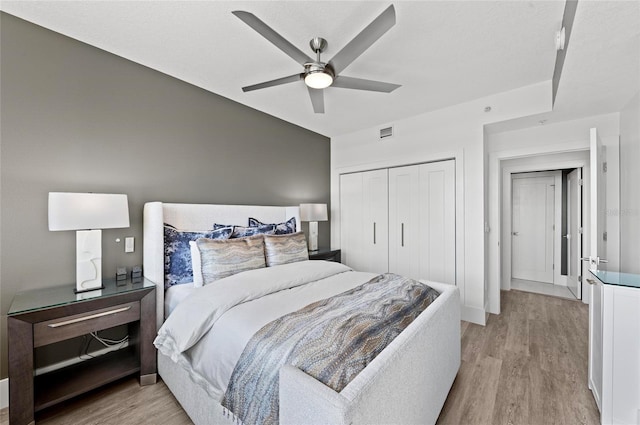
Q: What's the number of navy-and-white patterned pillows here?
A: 3